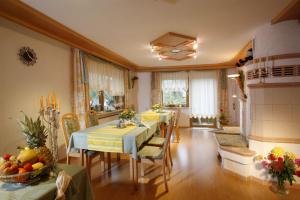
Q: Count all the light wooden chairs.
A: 5